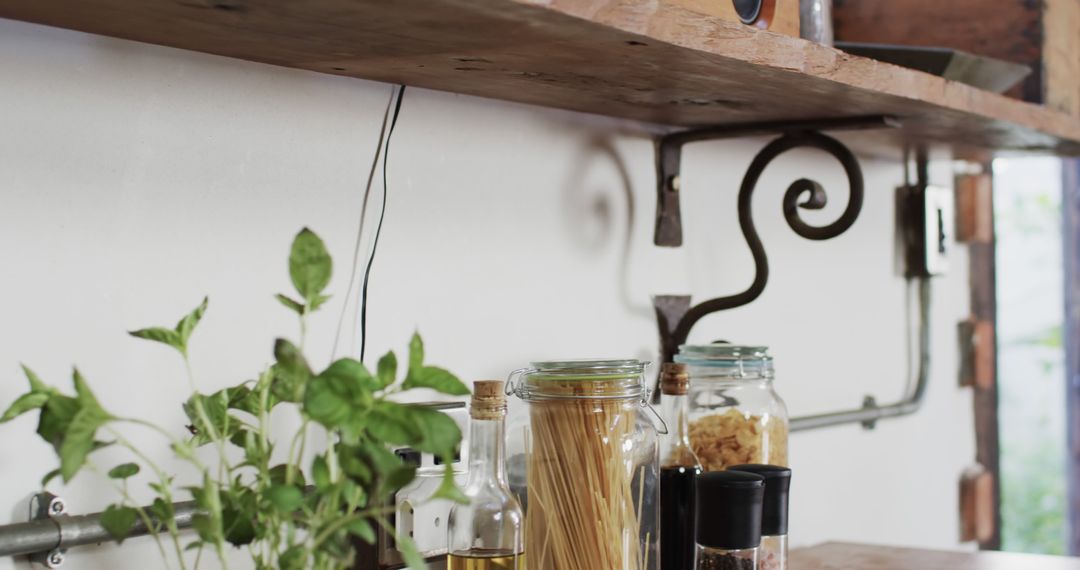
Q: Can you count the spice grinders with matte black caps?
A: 2